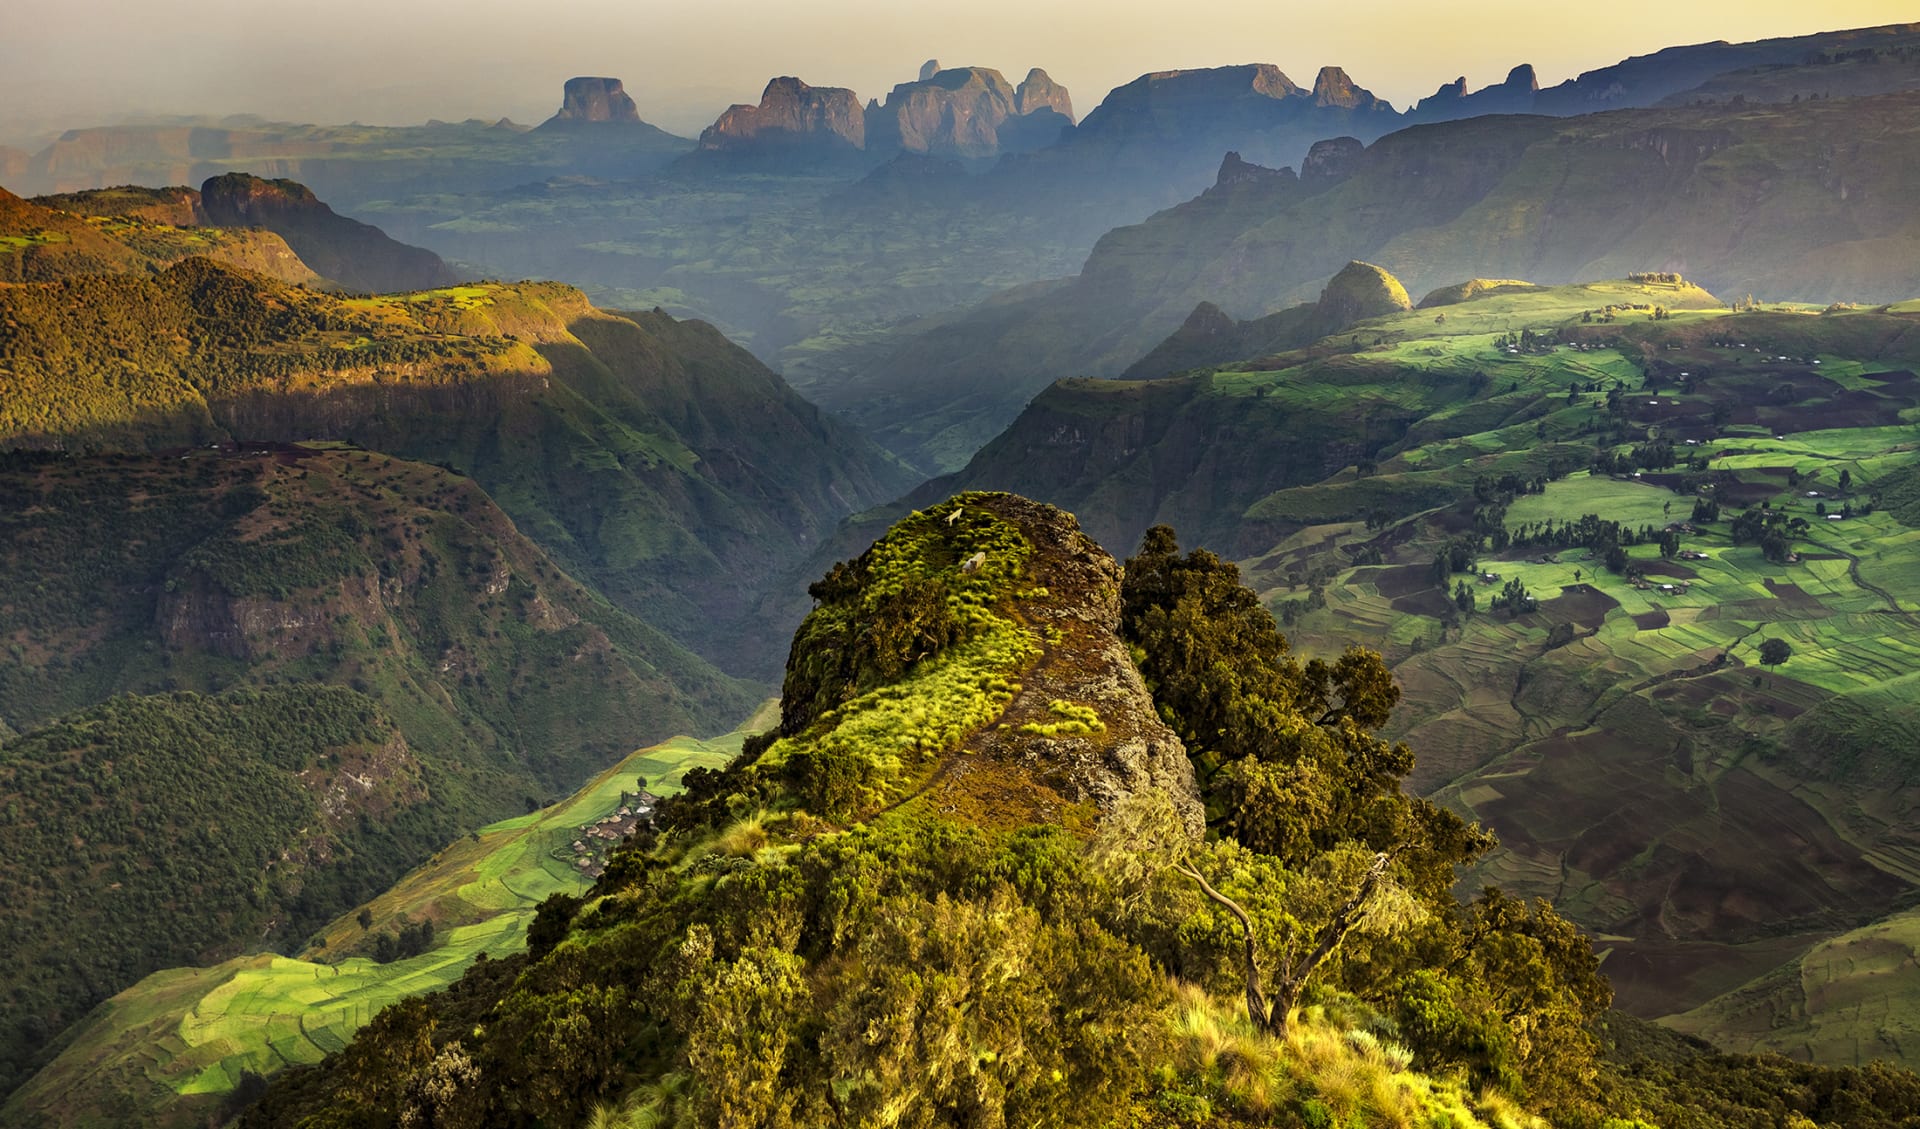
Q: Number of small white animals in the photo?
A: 2